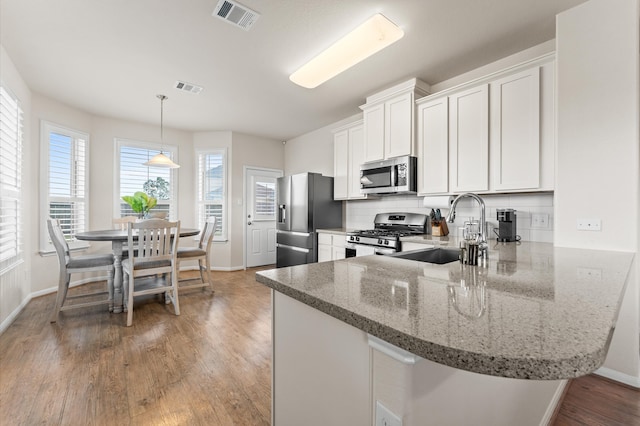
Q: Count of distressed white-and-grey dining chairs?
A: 4